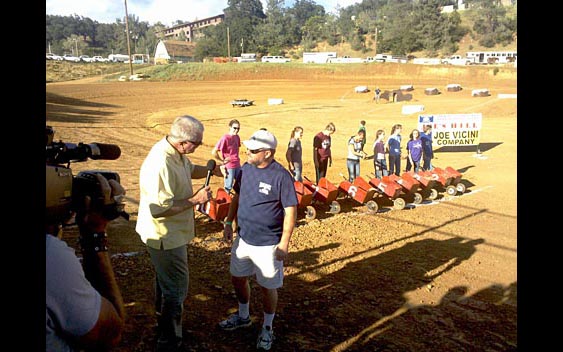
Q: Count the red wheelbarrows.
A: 9